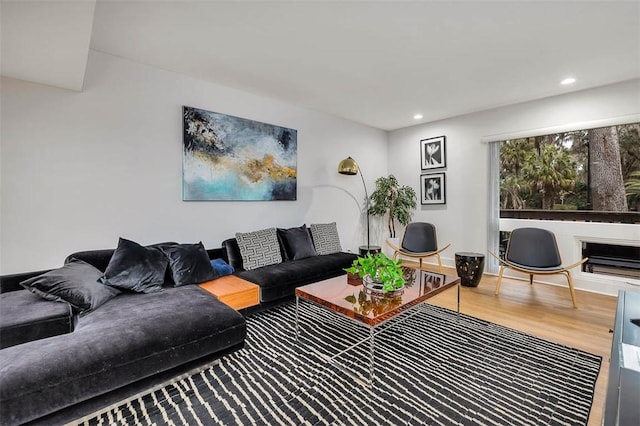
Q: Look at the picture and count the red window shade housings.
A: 0